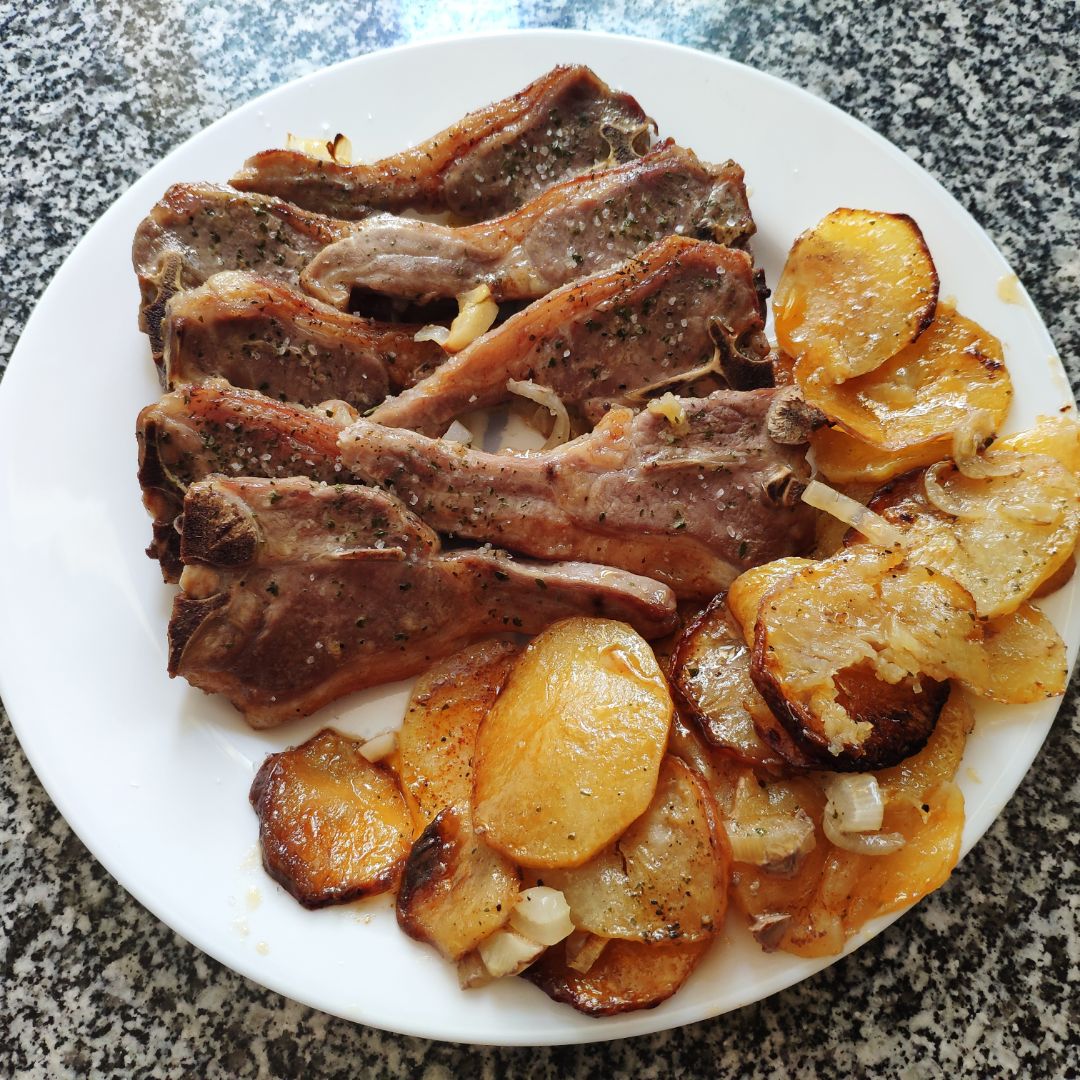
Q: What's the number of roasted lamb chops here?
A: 8